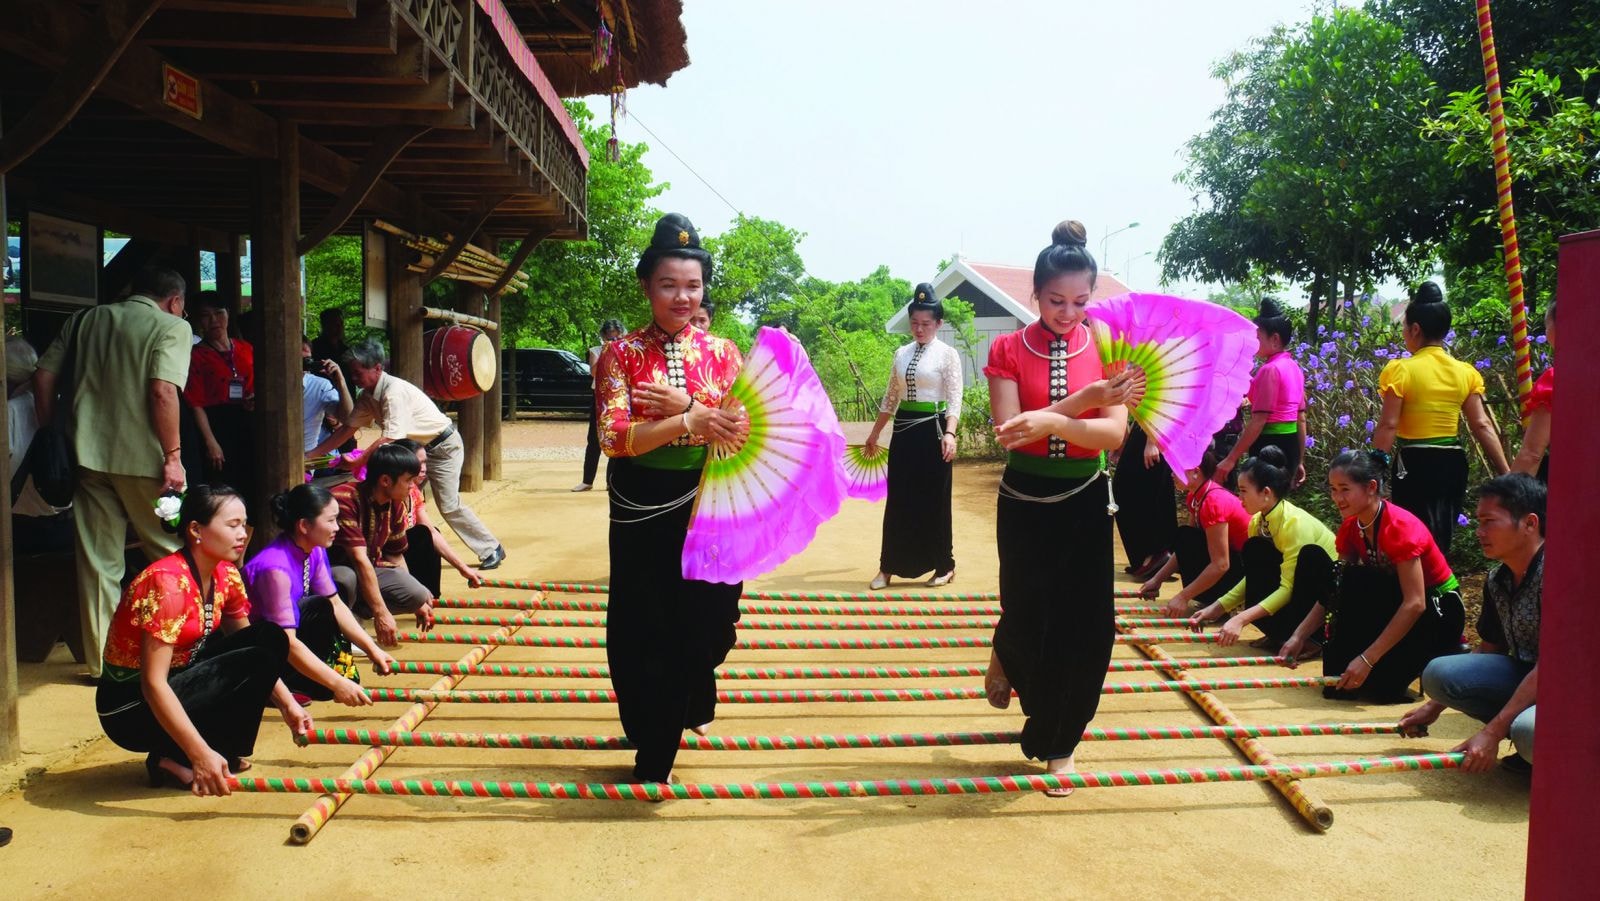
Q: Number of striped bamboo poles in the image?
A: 11